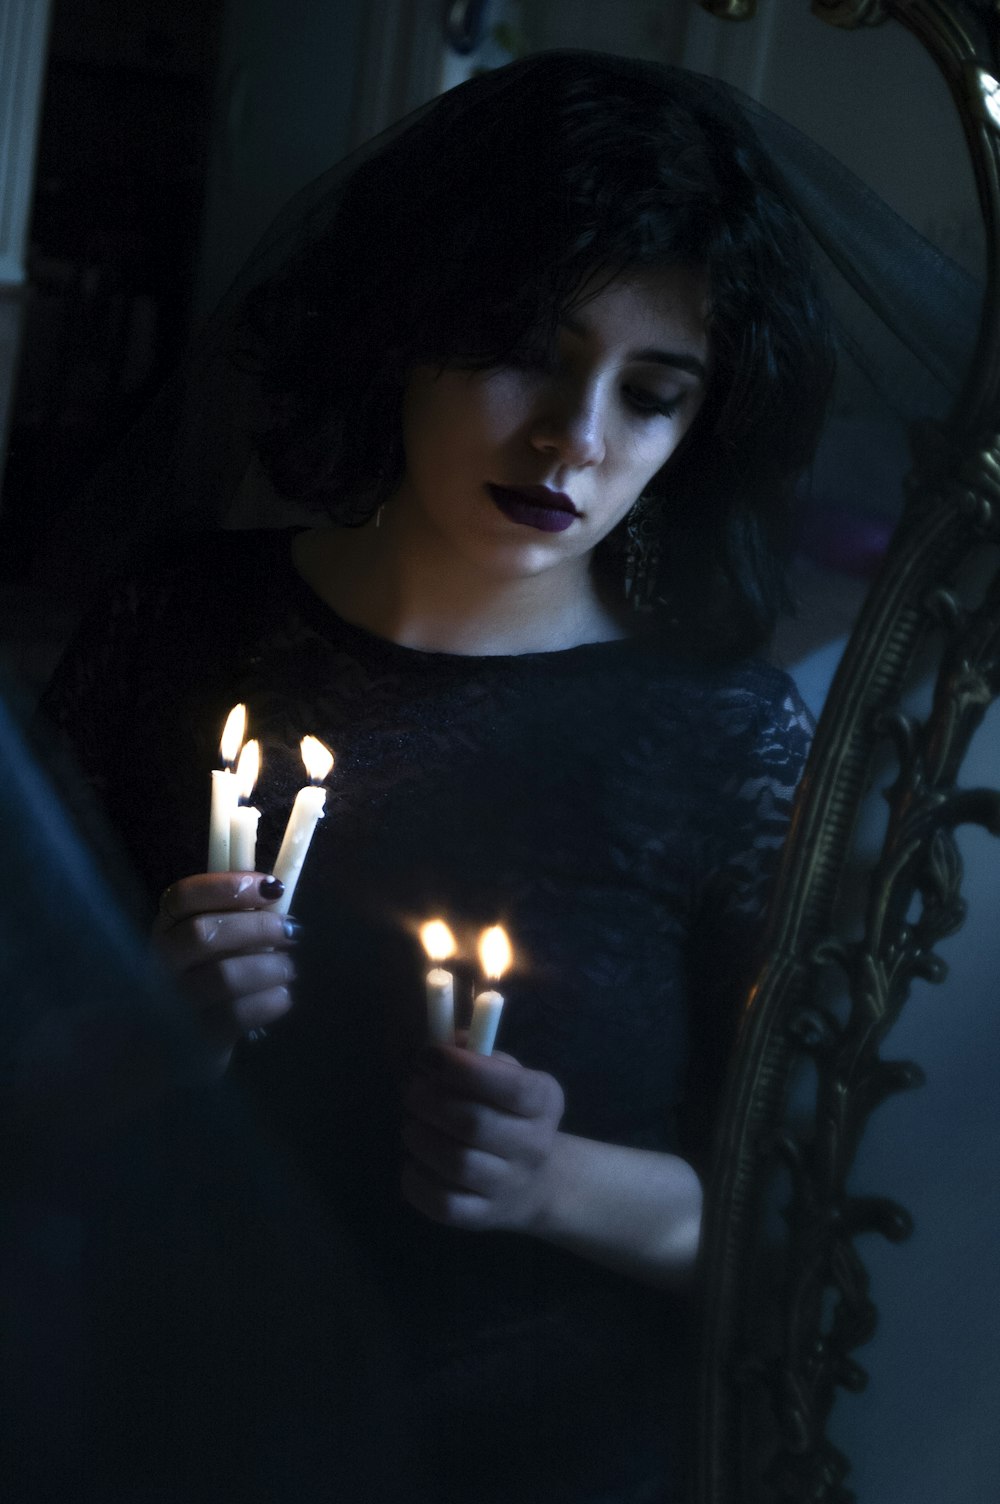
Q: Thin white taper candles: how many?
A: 5